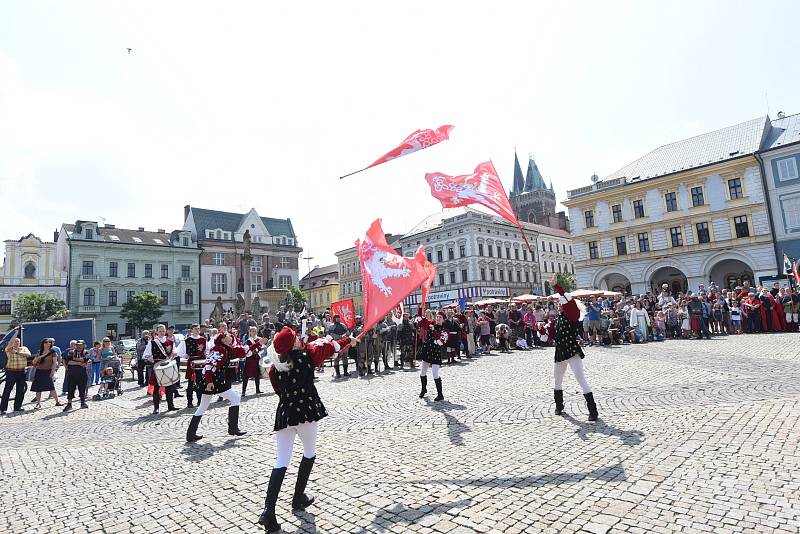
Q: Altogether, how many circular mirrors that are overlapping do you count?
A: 0